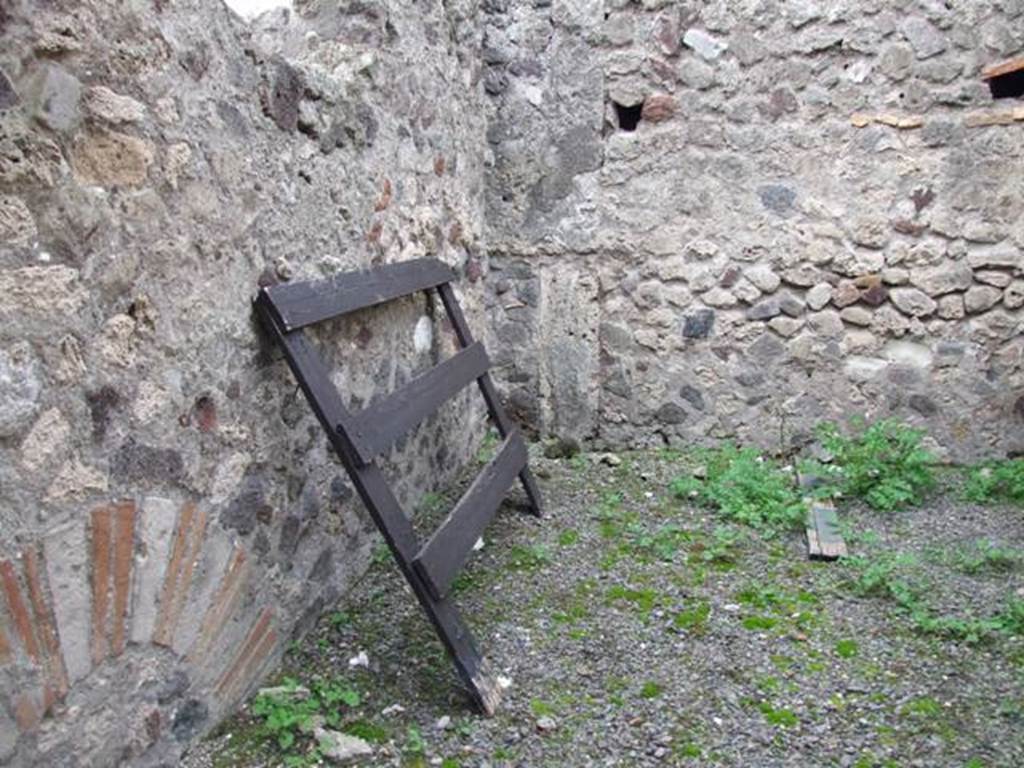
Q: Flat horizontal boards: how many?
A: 3